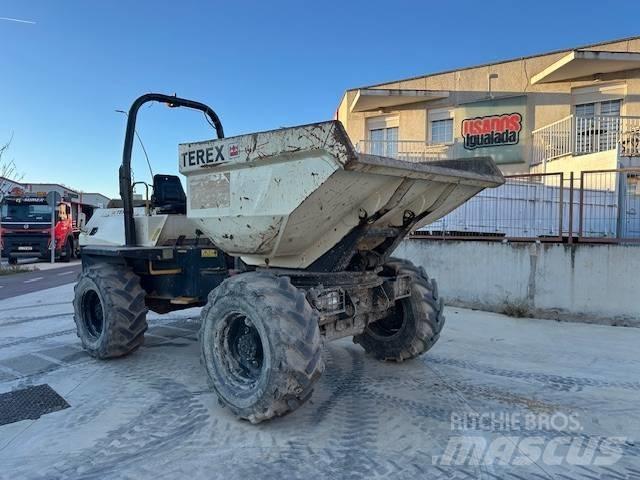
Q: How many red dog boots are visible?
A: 0